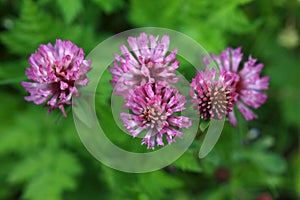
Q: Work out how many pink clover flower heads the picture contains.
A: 5